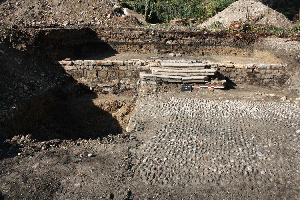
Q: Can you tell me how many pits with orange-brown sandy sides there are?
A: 1